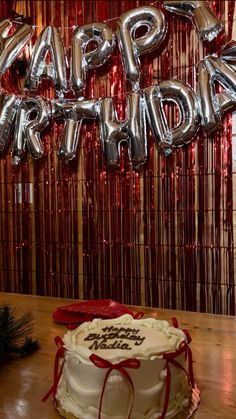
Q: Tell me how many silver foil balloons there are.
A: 12